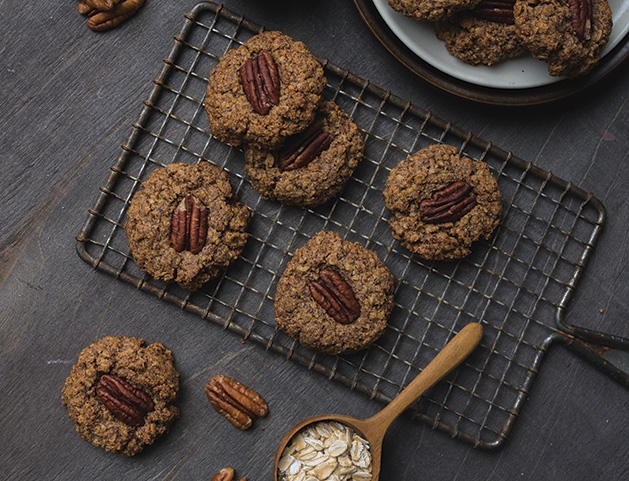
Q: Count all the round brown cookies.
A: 9